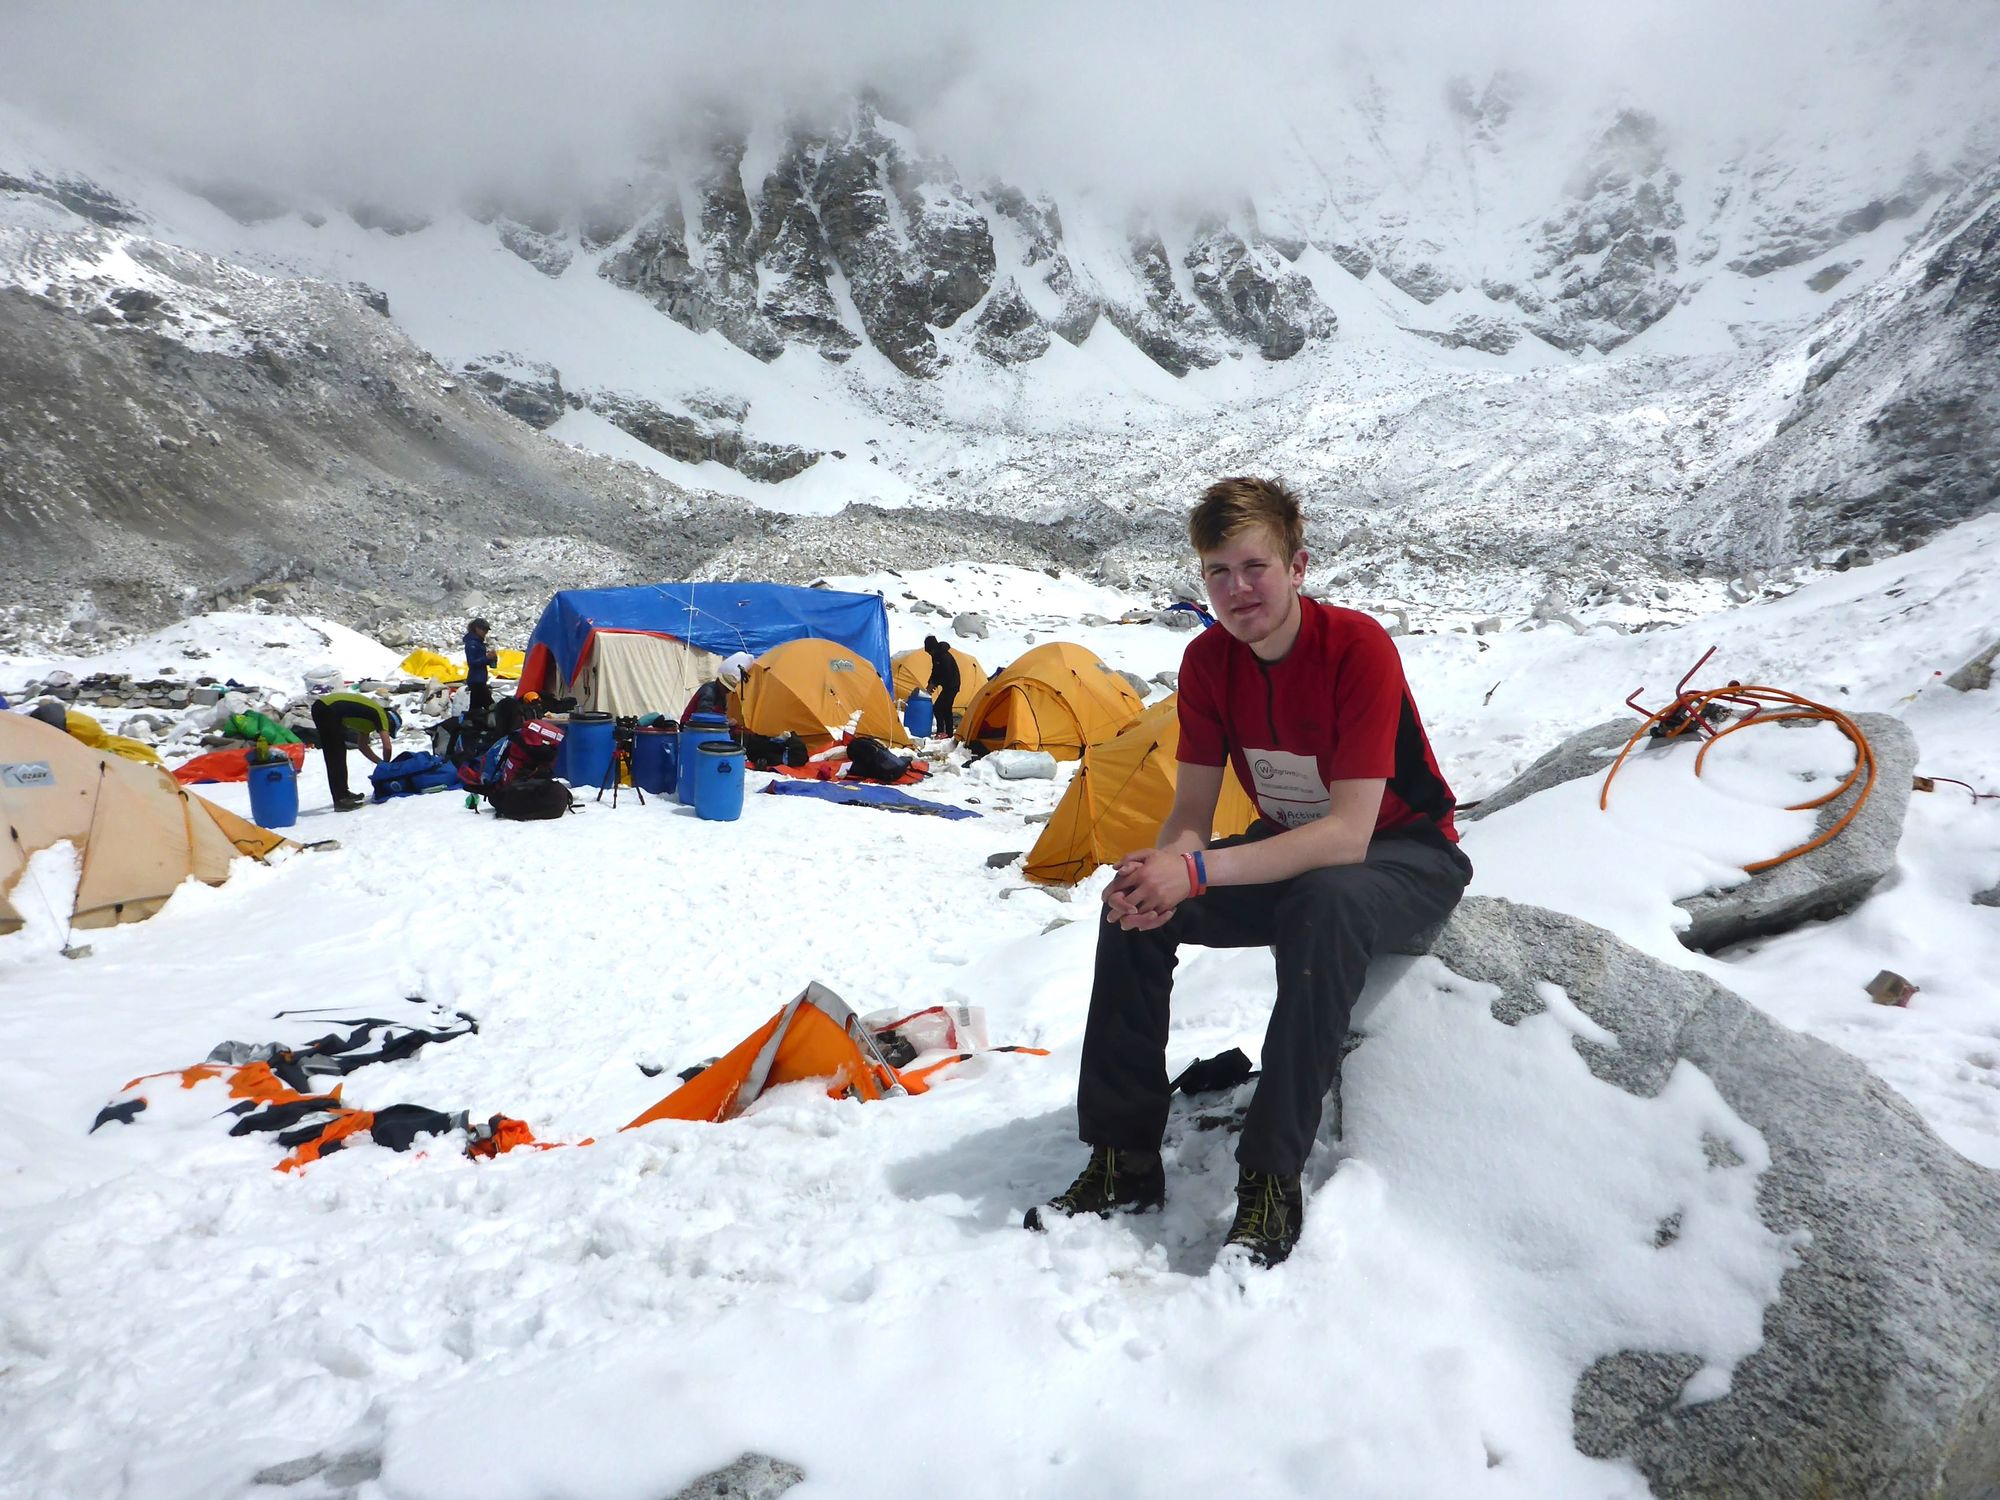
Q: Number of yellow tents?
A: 4